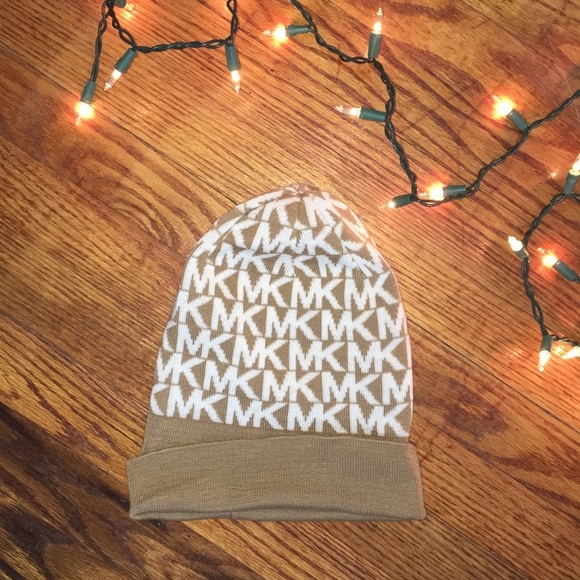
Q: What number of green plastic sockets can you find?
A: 14